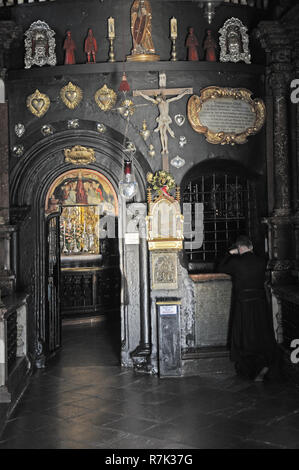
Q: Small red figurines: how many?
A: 4